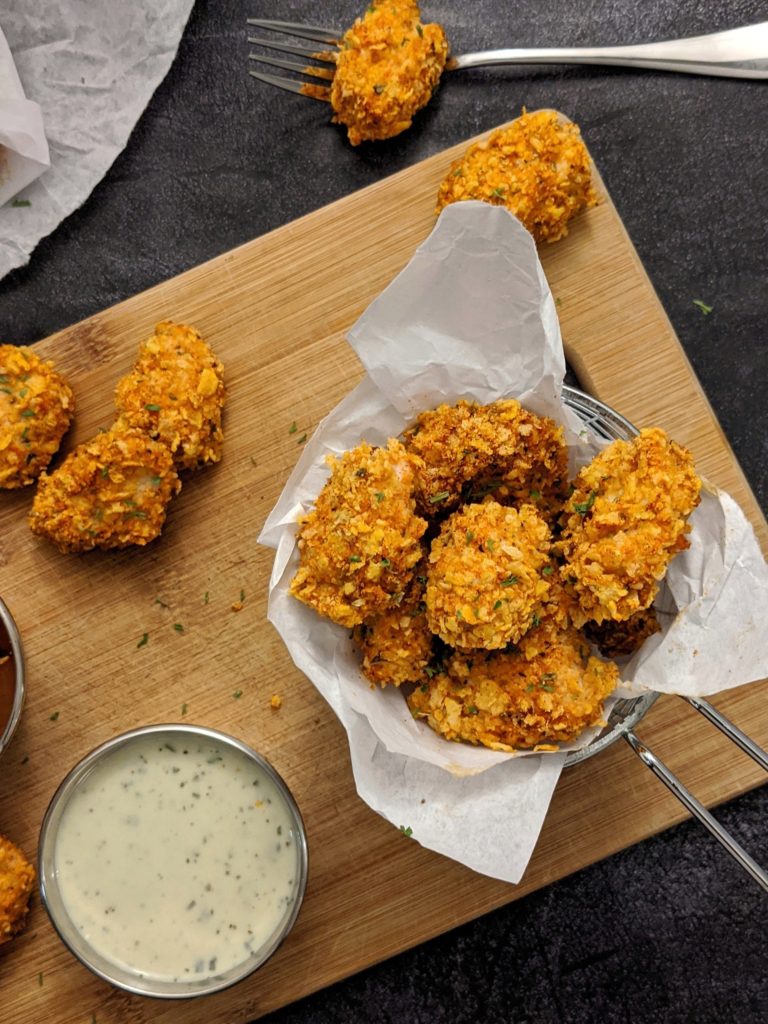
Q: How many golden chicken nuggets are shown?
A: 13